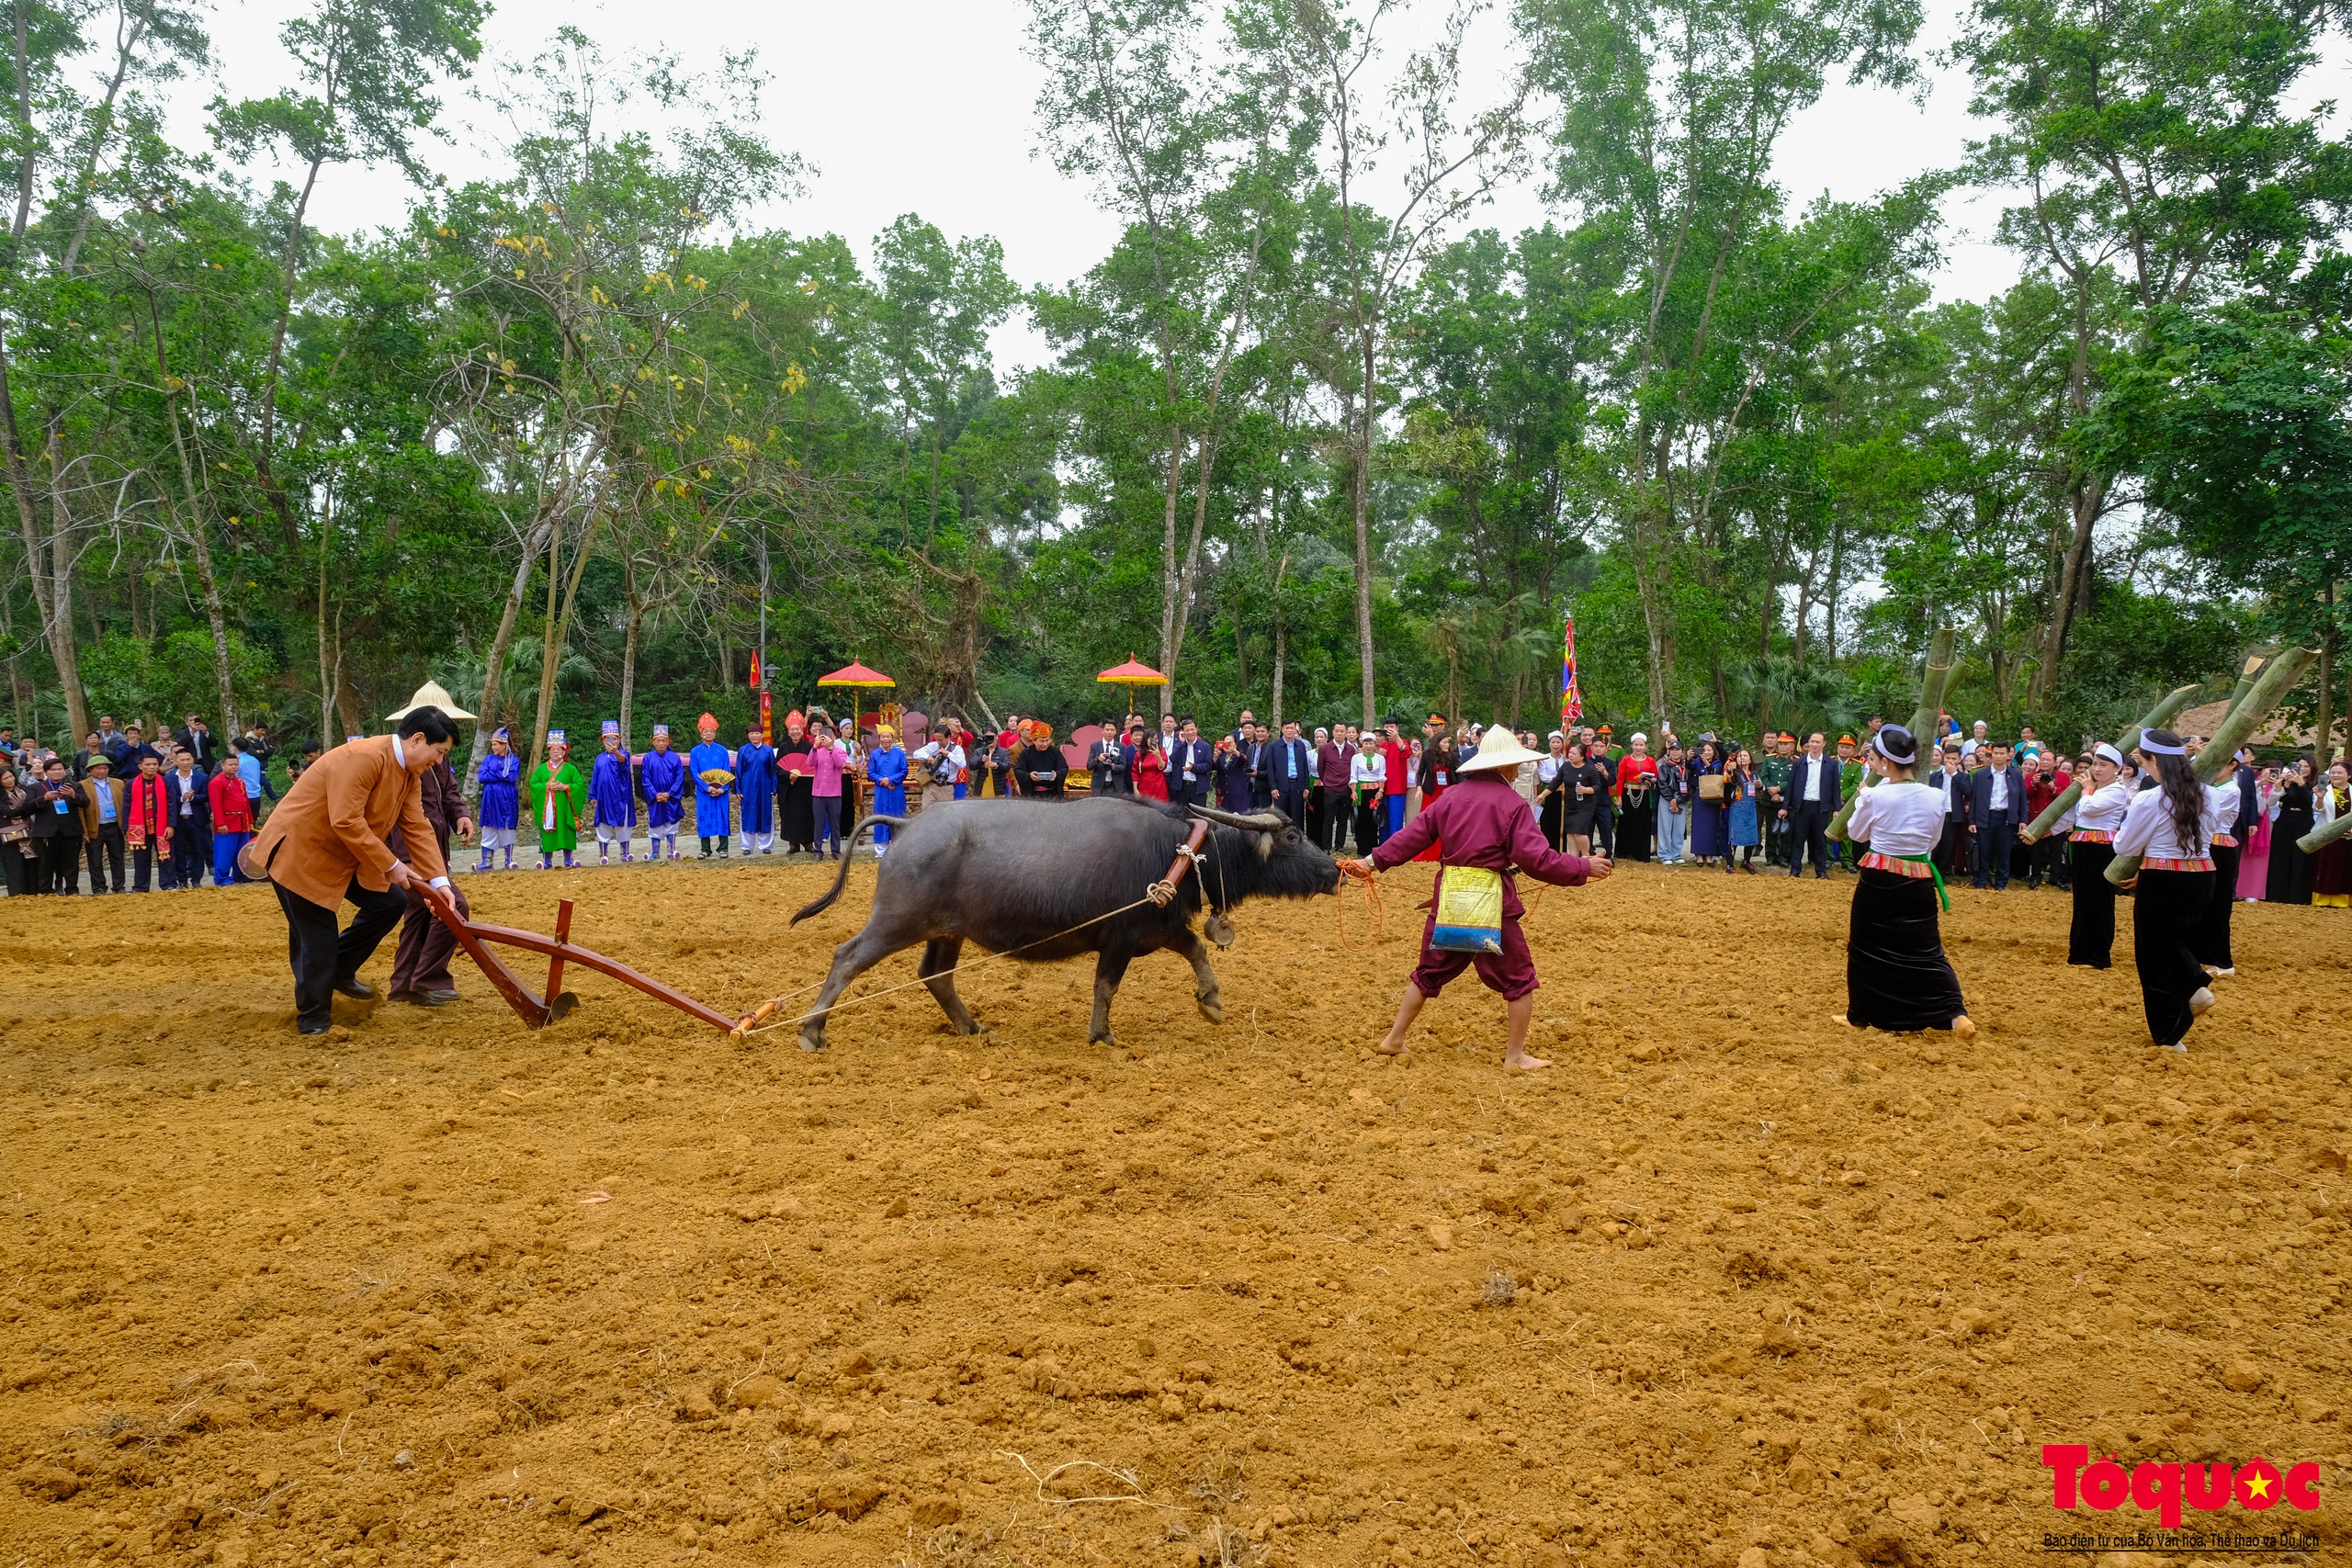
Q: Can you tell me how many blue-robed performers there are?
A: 6